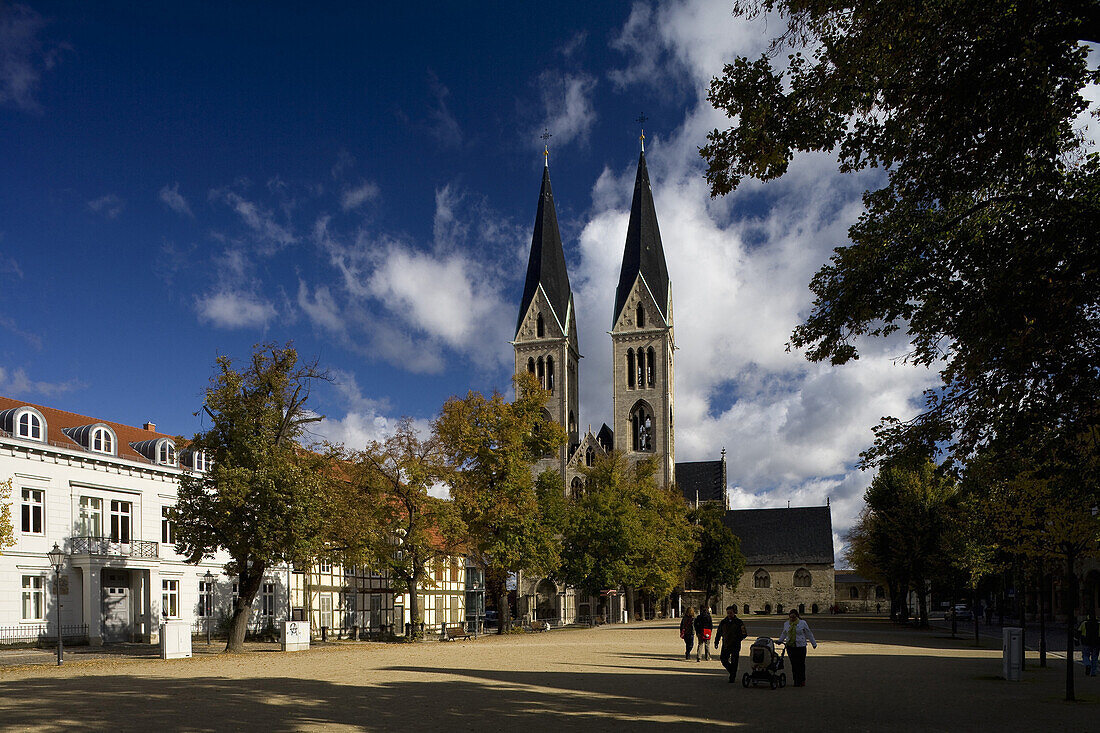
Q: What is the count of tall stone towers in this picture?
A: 2